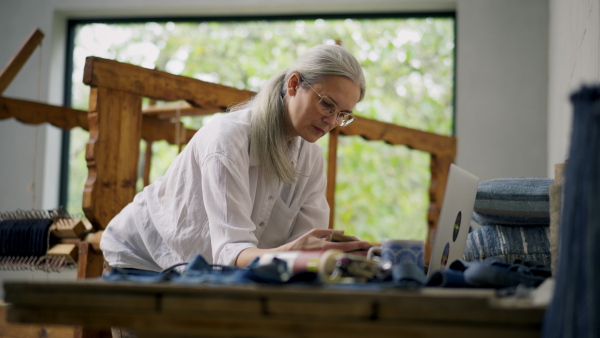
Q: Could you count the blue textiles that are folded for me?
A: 2